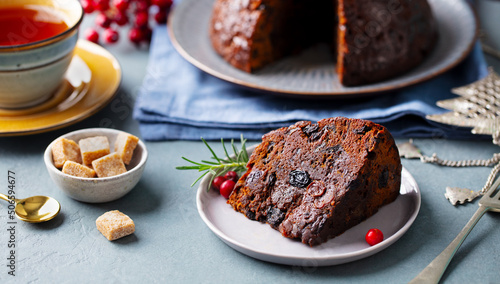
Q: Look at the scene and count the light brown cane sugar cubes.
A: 6